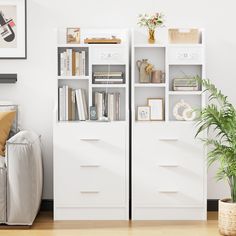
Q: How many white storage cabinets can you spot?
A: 2